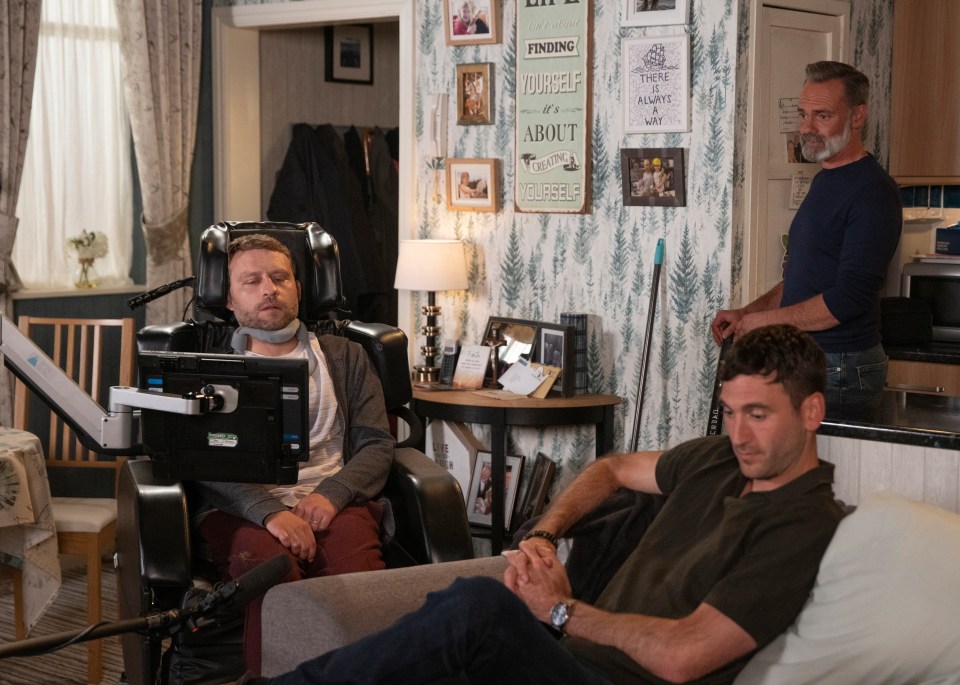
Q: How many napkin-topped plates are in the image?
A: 0